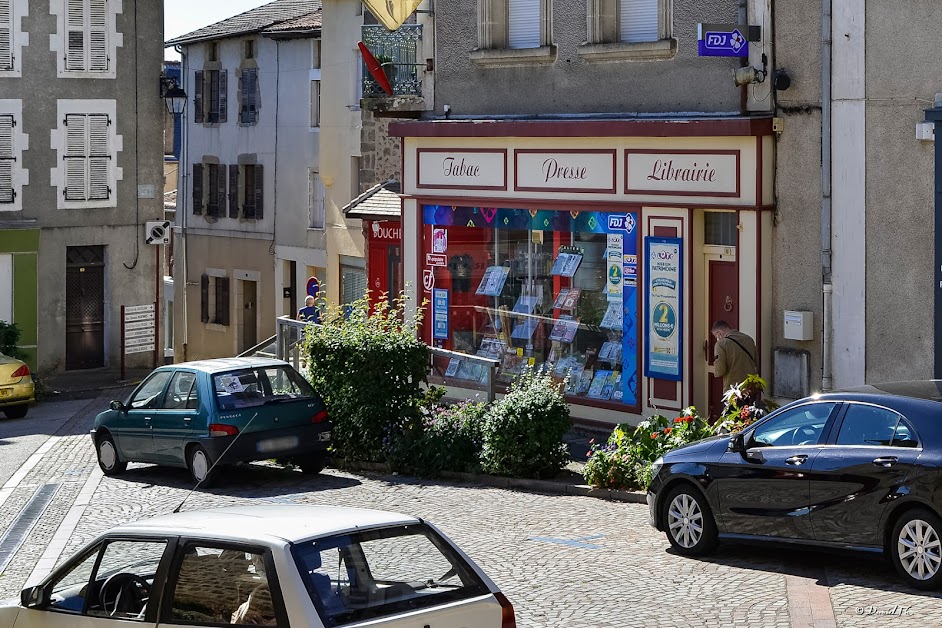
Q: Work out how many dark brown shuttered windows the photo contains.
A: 5